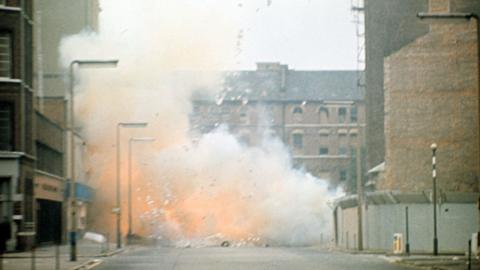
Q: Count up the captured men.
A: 0